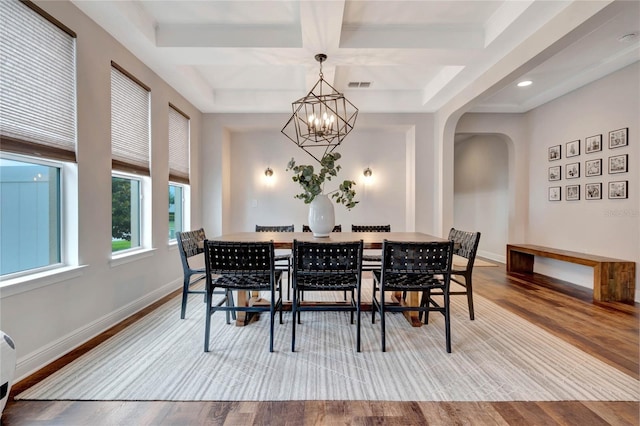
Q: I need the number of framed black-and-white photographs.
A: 12